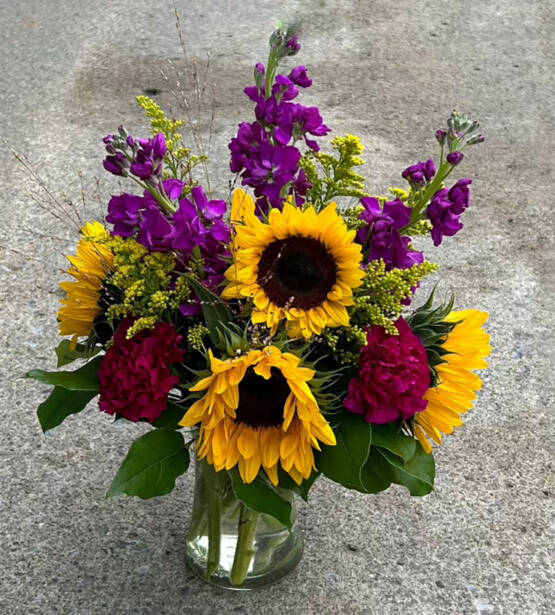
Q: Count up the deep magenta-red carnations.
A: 2